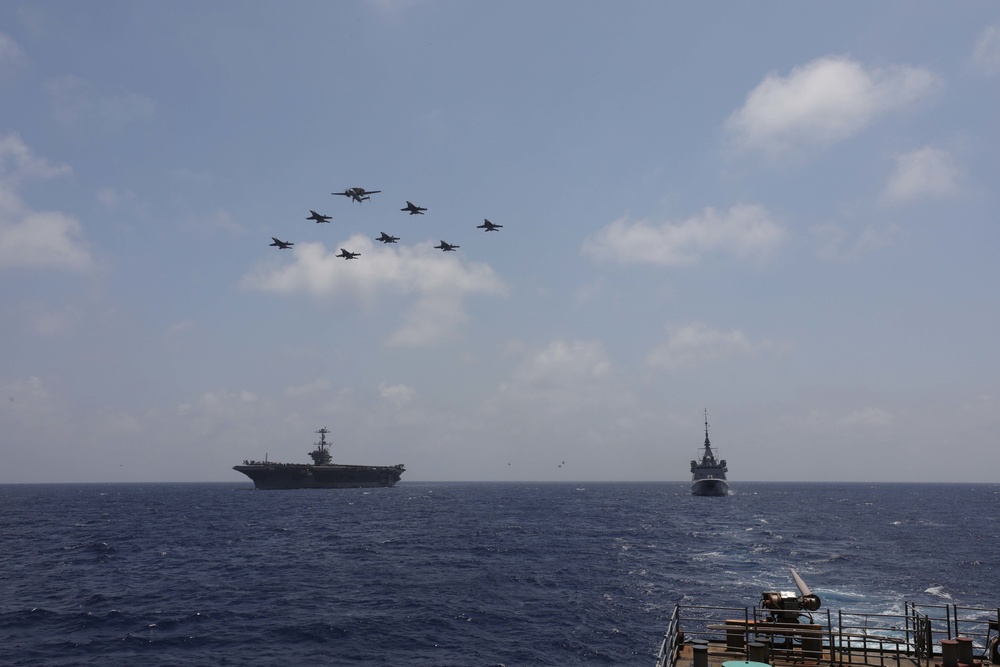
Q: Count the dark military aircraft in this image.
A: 8